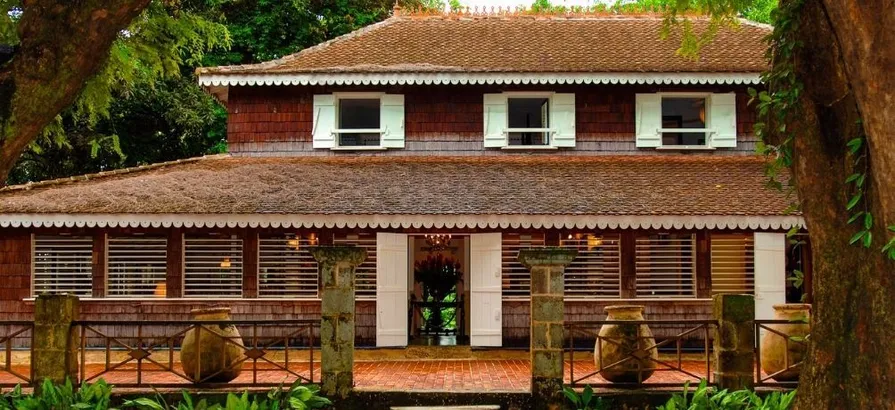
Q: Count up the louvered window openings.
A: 9